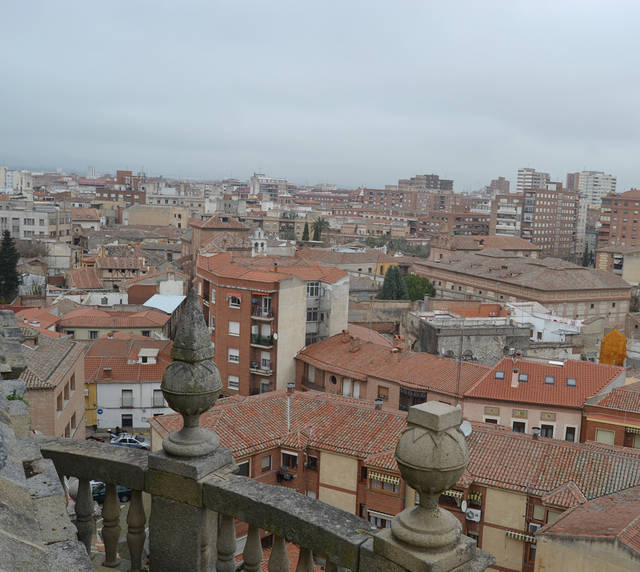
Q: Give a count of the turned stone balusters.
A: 8